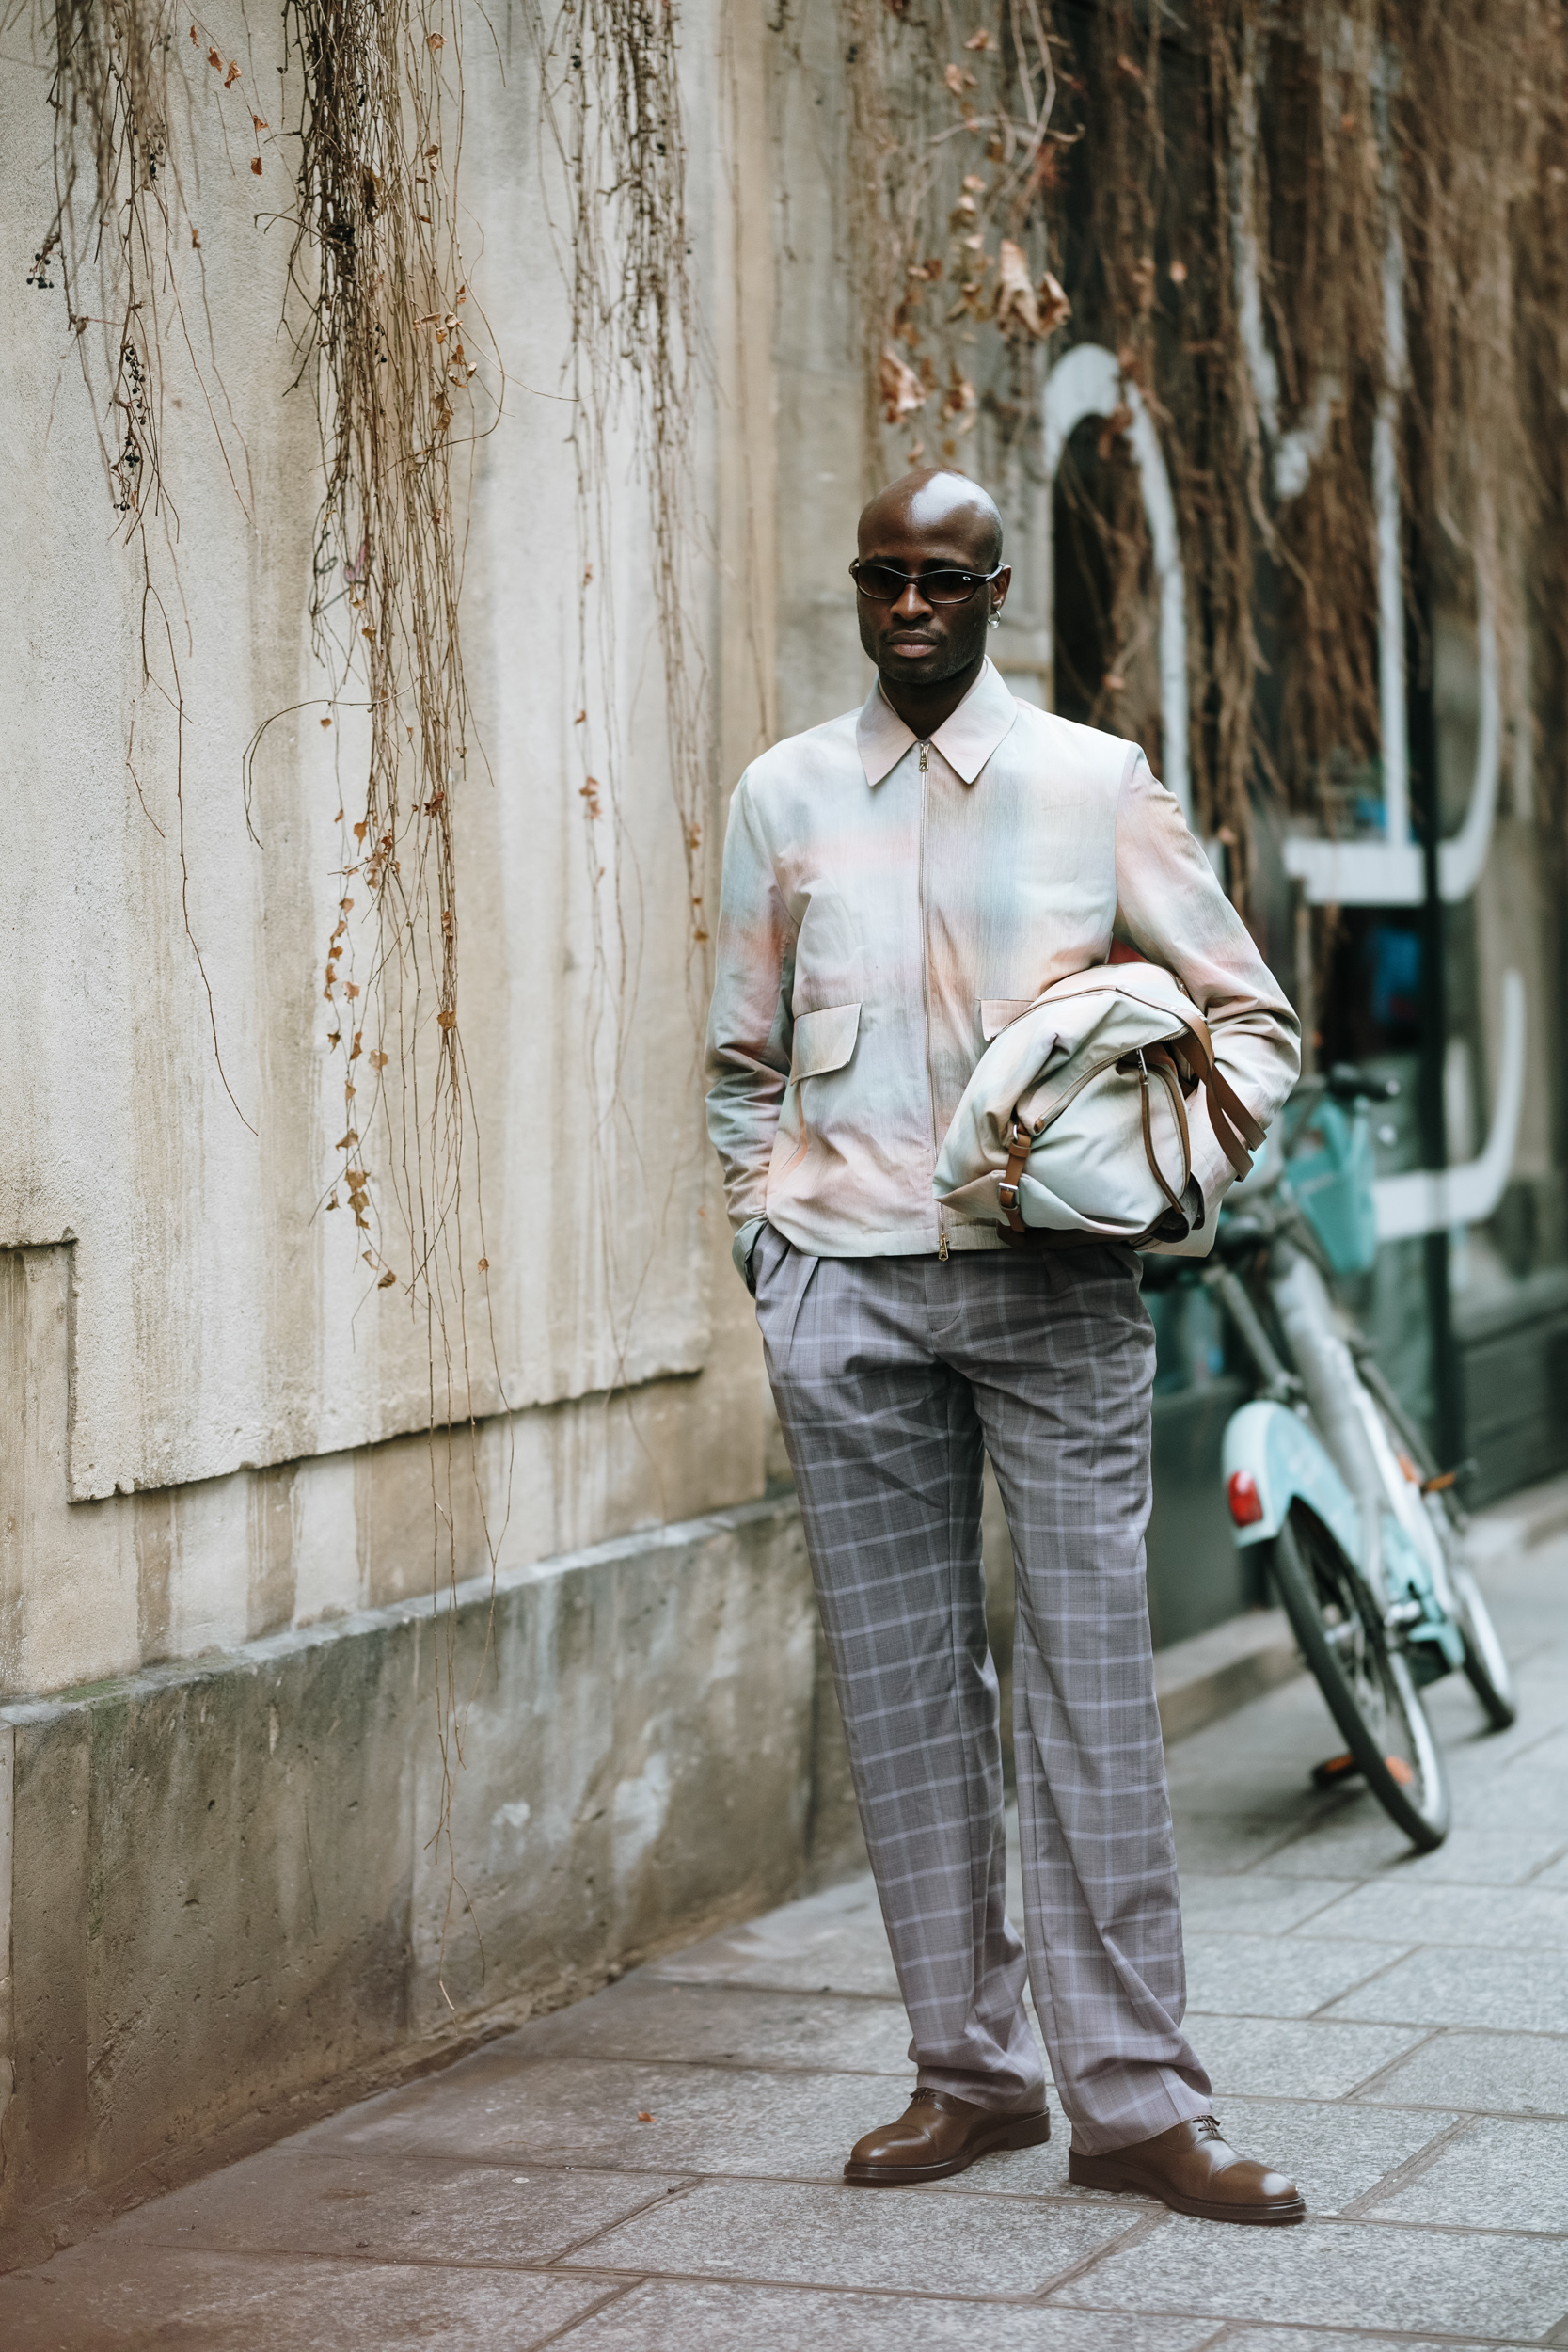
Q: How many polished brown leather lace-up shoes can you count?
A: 2